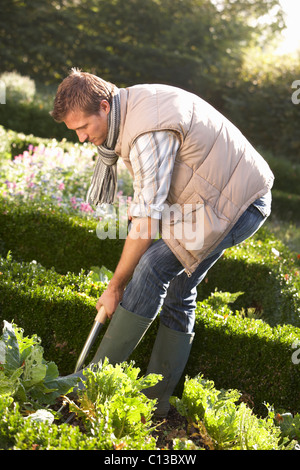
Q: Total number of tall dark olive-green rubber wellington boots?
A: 2